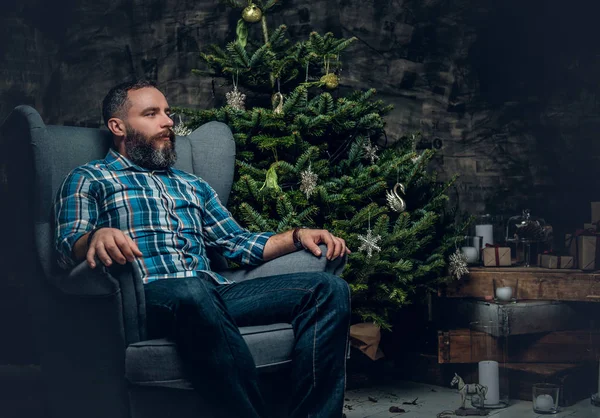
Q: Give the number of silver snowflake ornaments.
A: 6